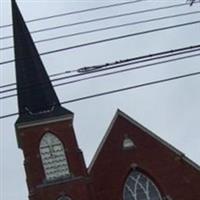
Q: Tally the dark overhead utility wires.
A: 8